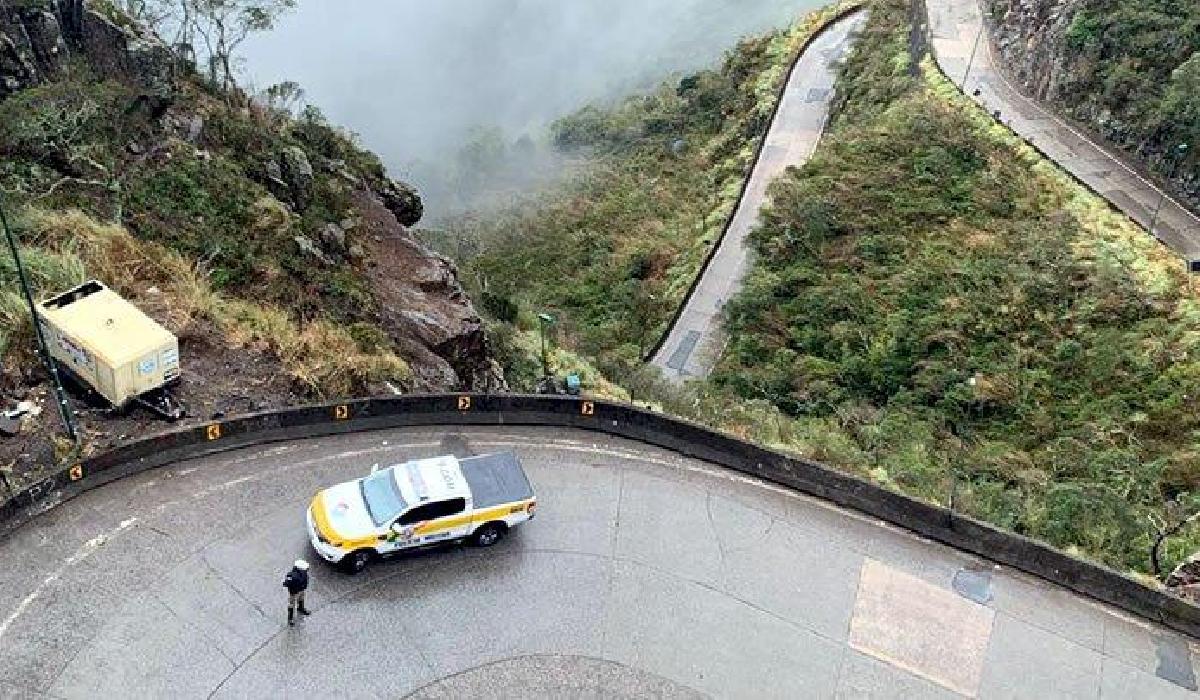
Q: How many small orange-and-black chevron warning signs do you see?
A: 5